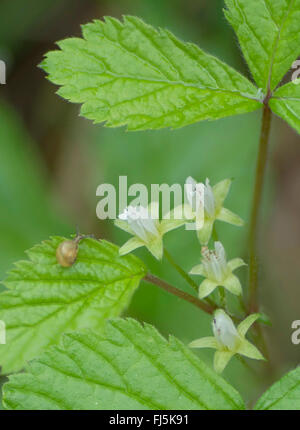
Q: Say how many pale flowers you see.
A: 4